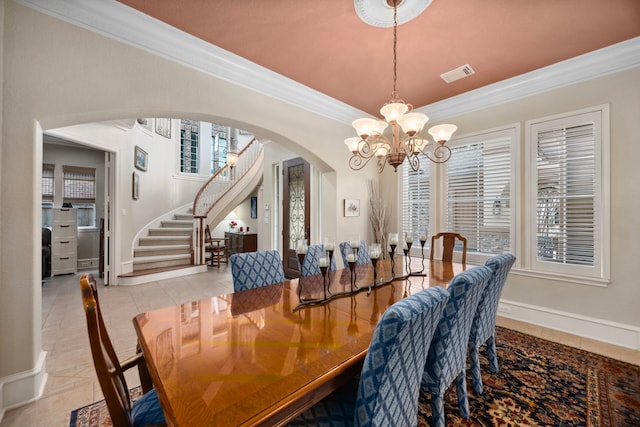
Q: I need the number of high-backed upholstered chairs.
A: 6